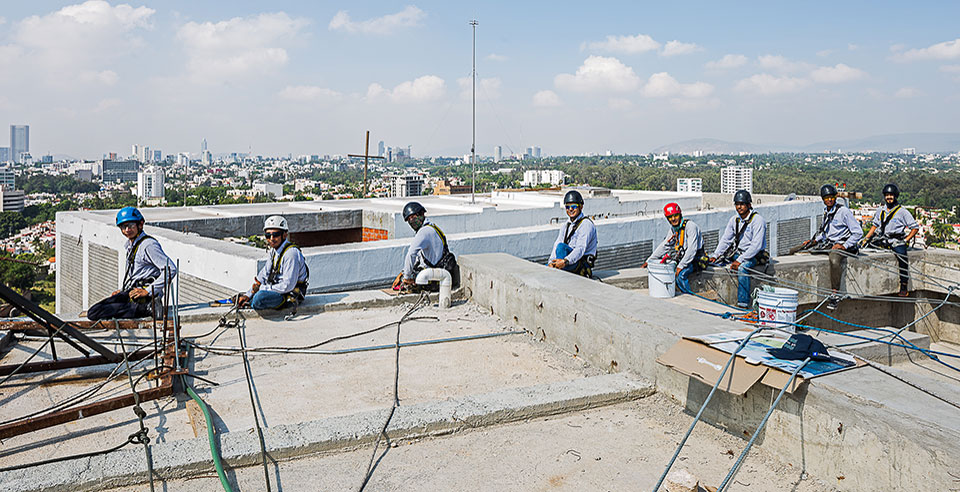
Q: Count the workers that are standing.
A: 0